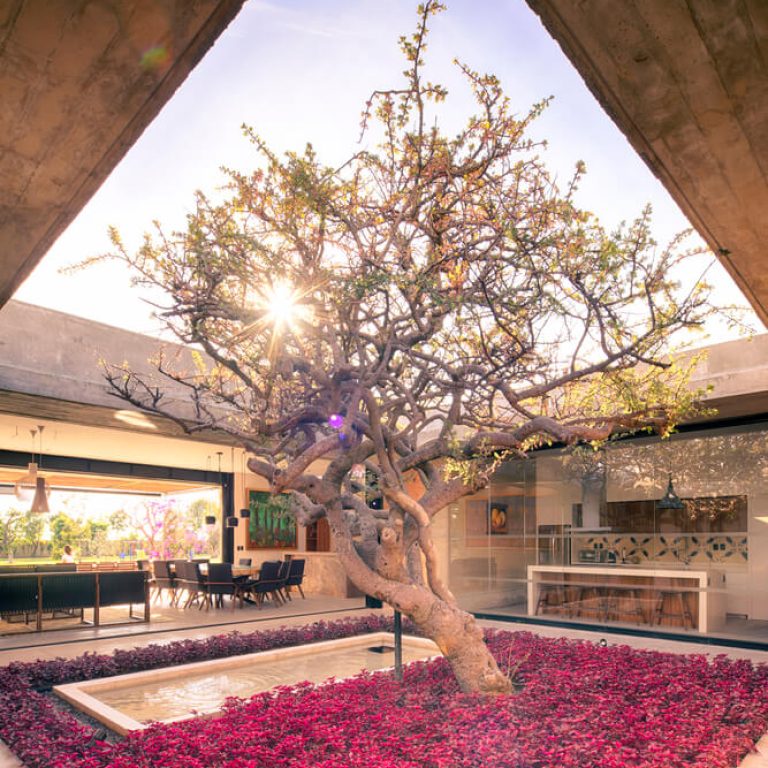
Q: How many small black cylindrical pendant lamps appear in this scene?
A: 3